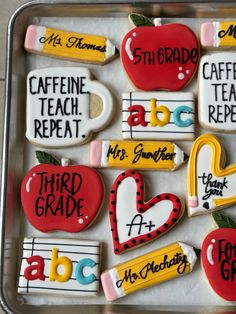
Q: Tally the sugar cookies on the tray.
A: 13